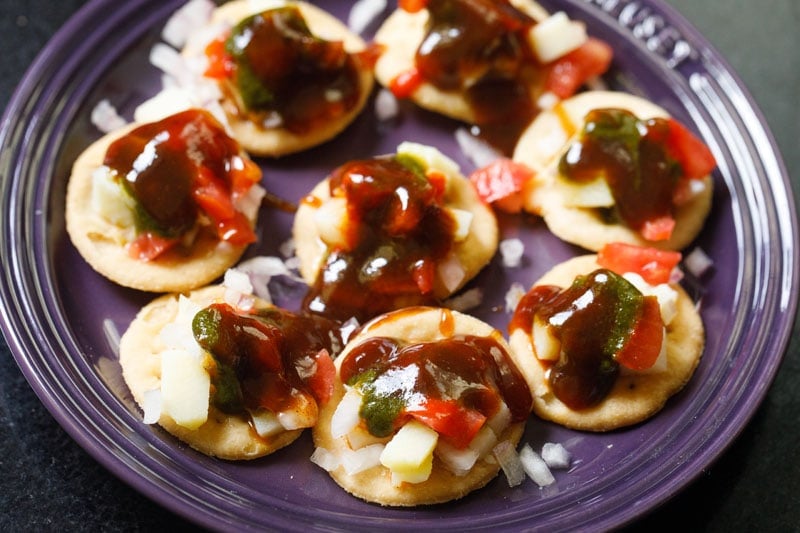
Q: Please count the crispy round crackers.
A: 8